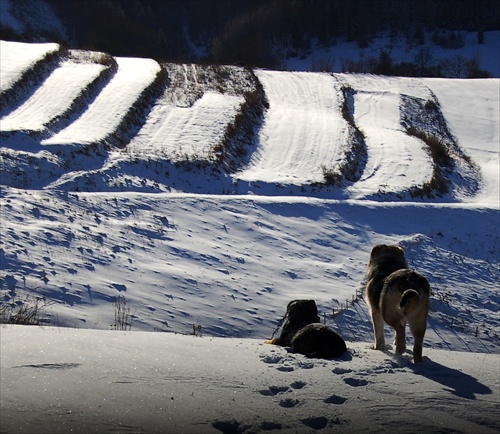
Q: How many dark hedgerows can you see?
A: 6